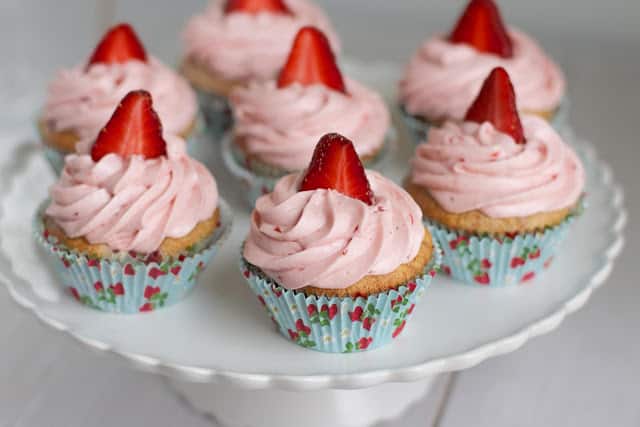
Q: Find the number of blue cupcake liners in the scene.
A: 7